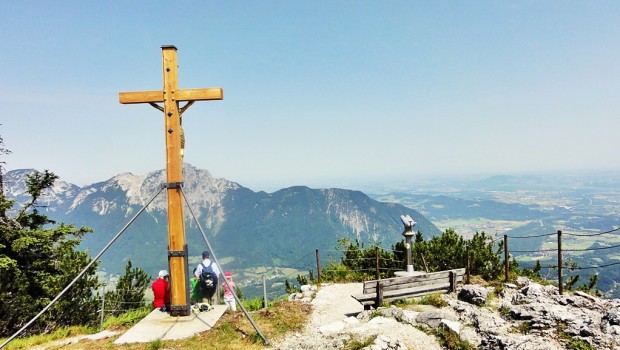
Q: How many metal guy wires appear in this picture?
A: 2